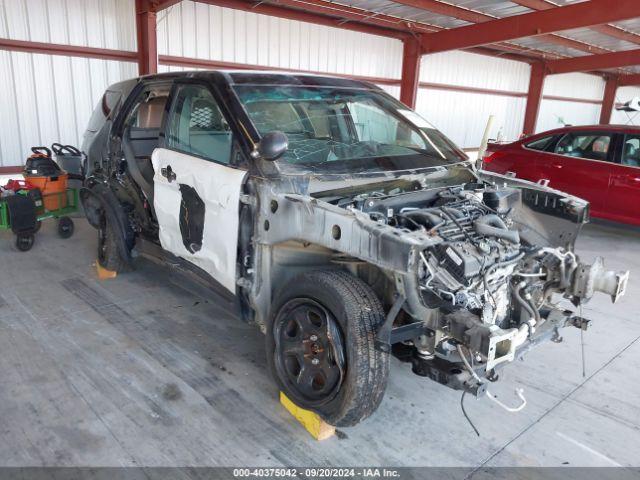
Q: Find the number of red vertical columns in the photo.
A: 4